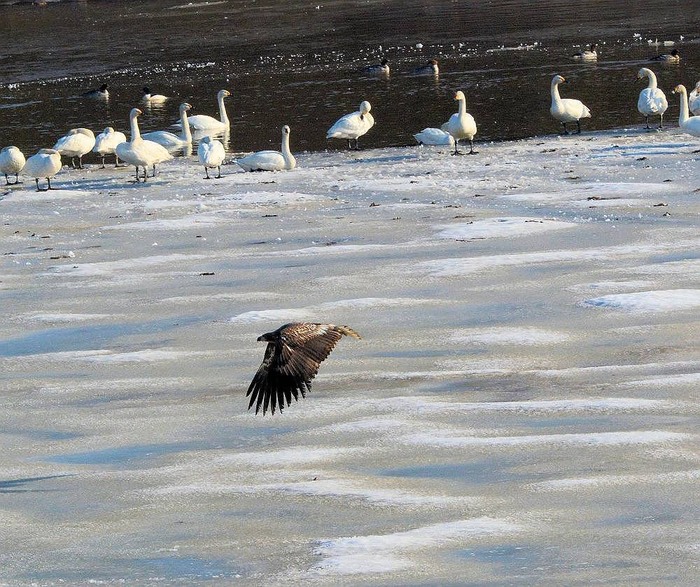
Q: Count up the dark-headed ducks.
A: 6